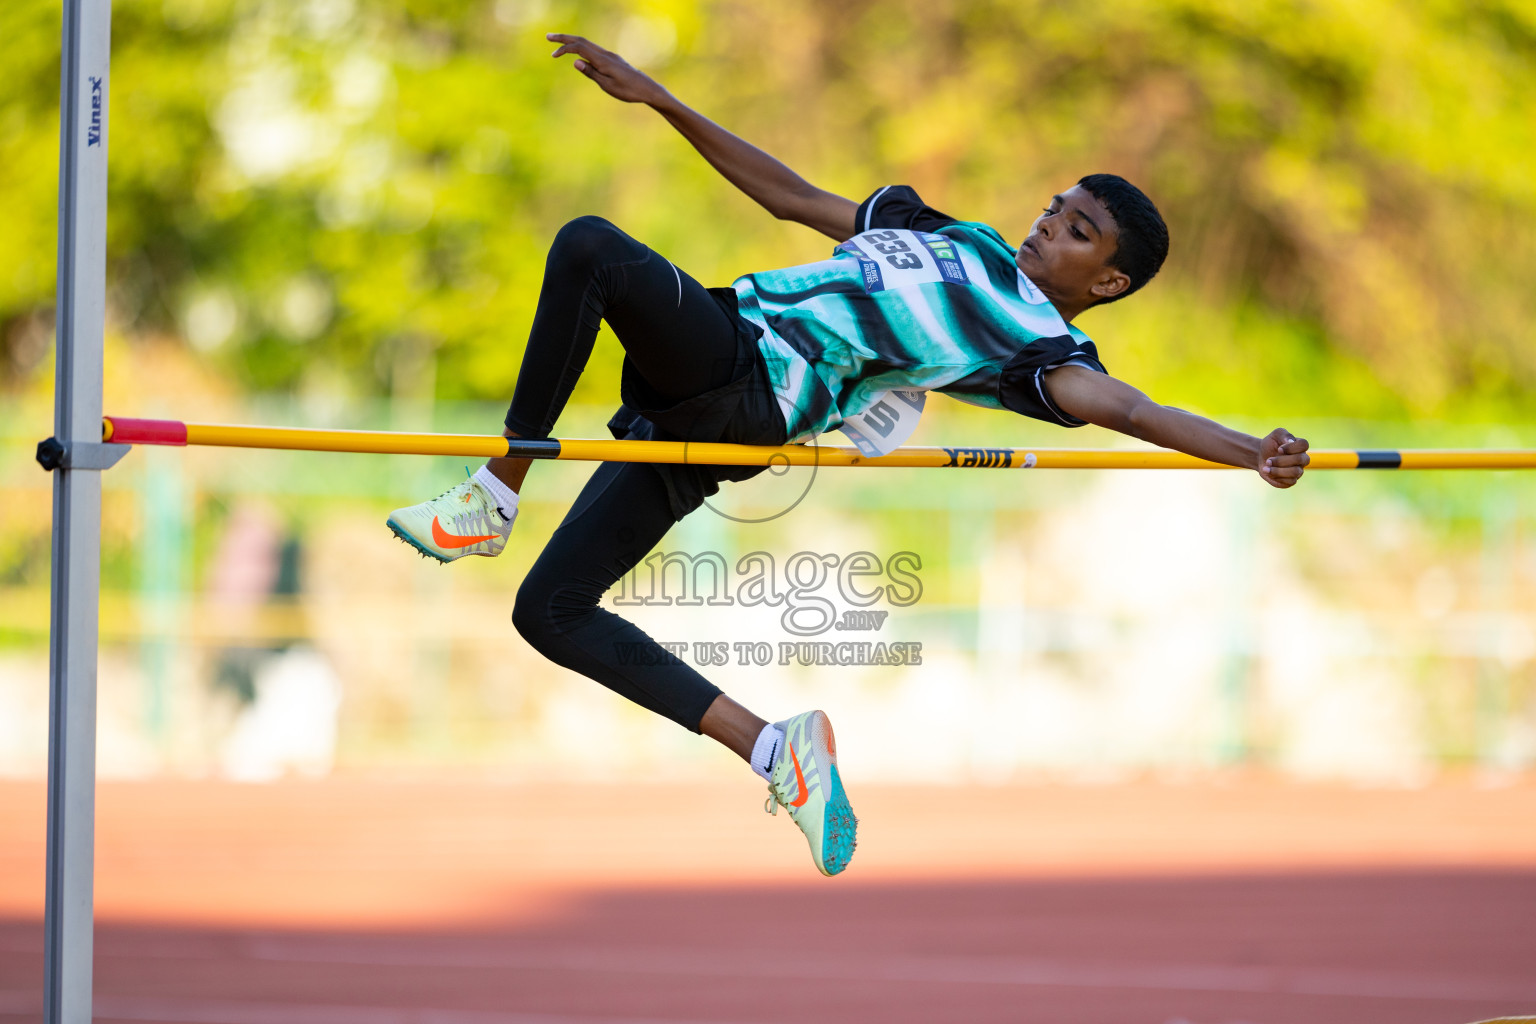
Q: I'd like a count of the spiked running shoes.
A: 2